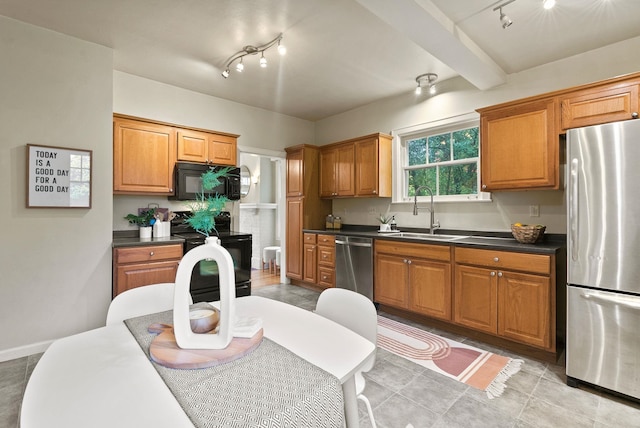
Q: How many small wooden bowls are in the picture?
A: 1